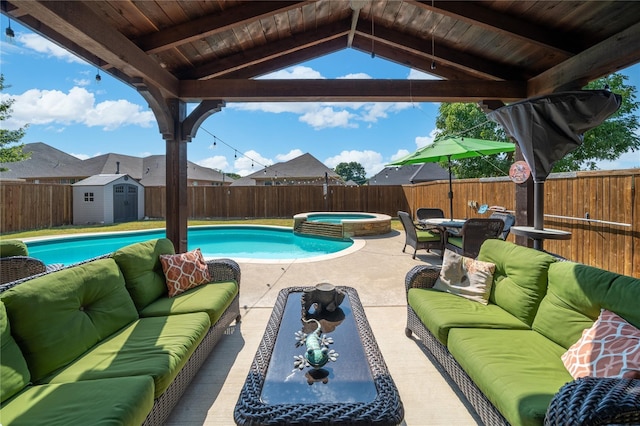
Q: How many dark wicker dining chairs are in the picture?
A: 4